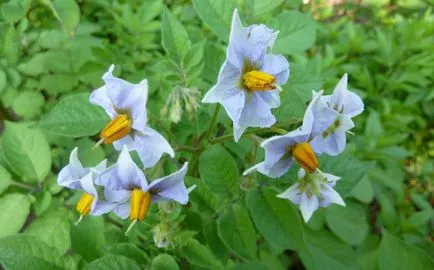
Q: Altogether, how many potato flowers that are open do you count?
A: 7